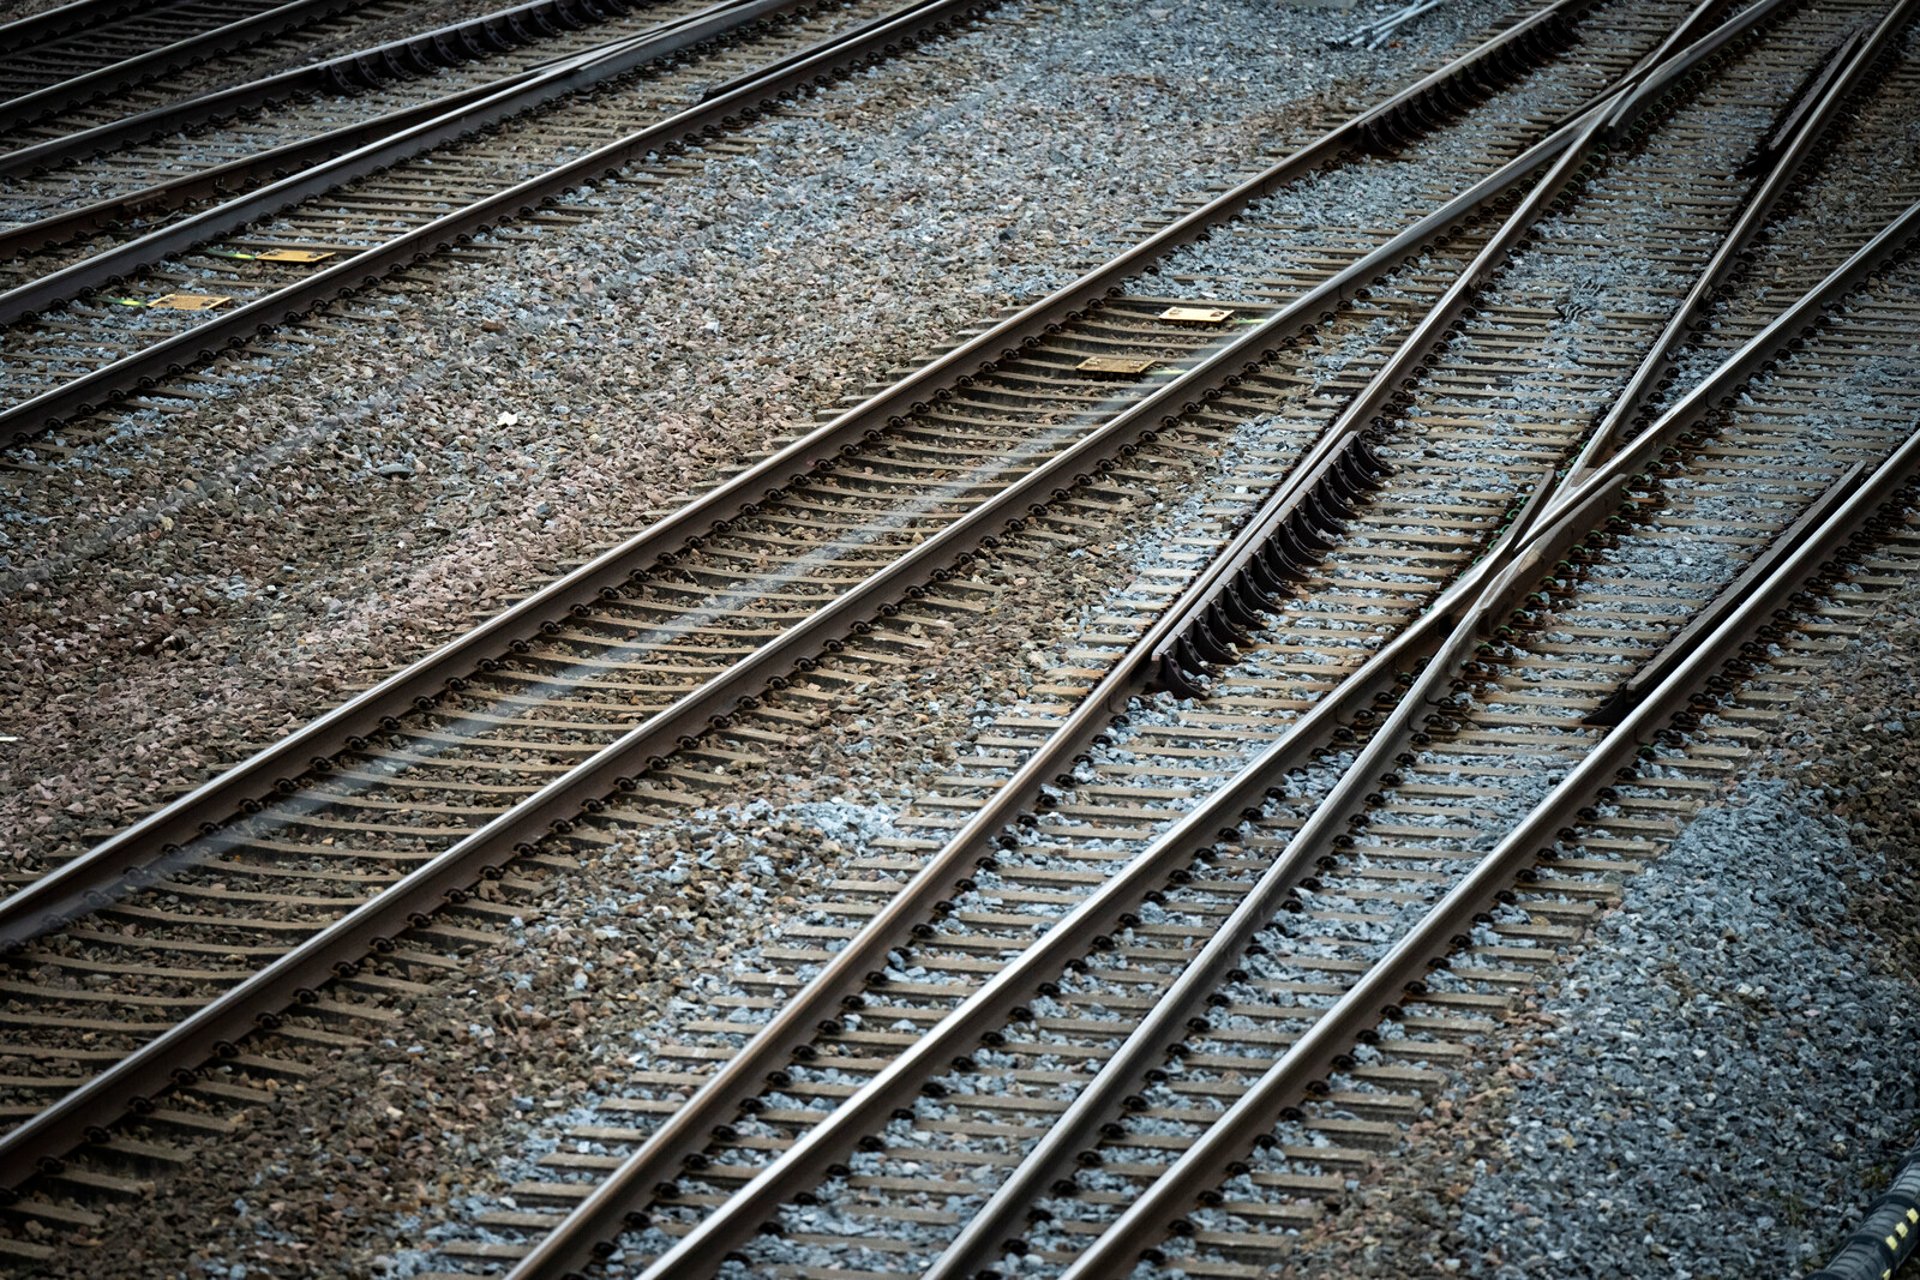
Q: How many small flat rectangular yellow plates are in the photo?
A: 4